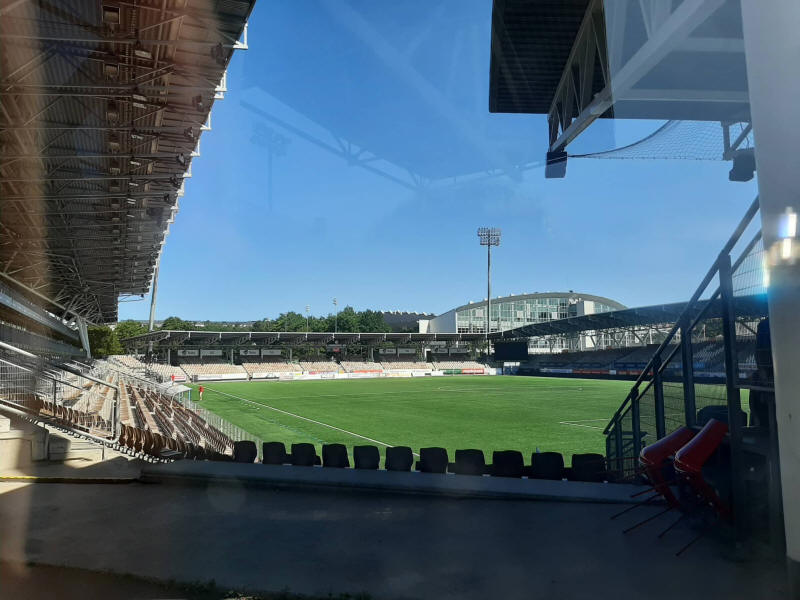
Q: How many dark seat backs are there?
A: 11